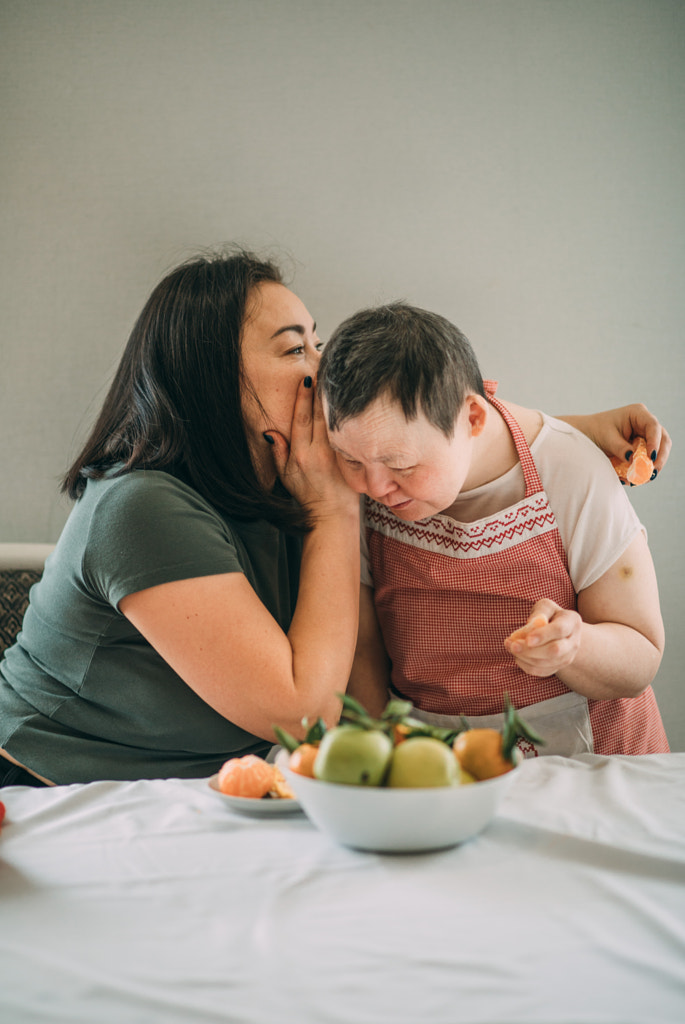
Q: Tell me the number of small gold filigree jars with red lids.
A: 0